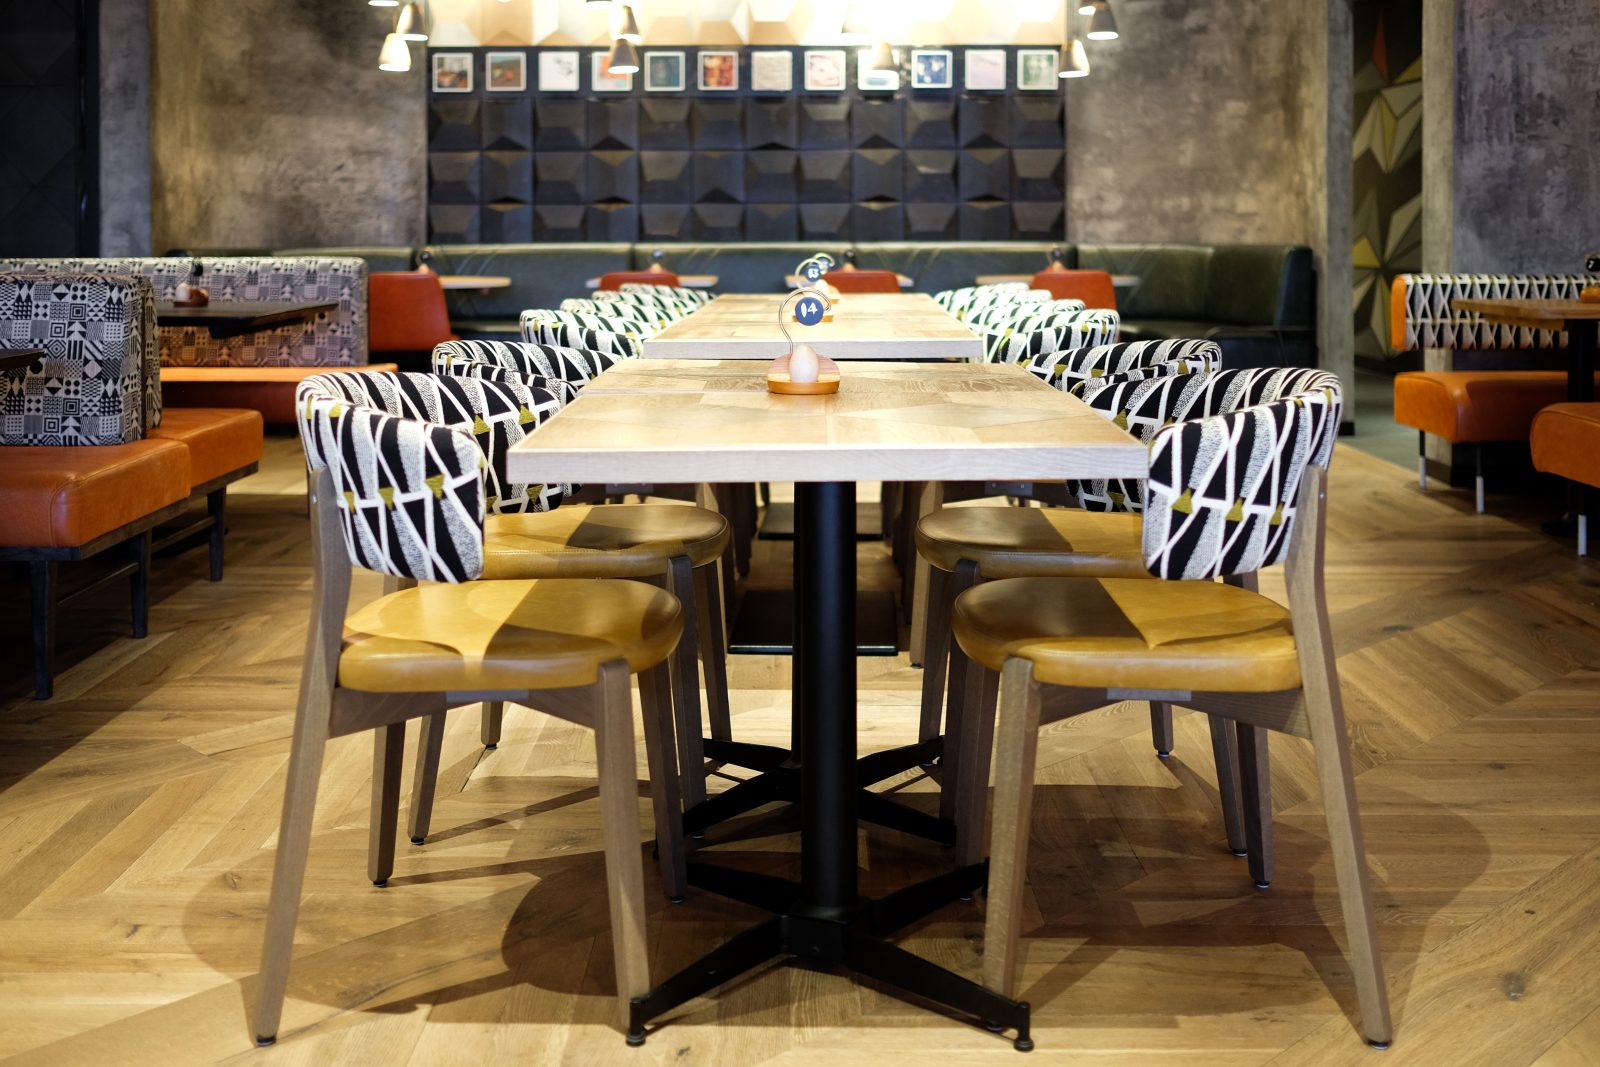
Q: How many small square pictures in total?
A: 12